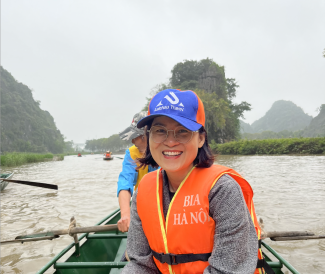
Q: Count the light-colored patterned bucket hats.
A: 1